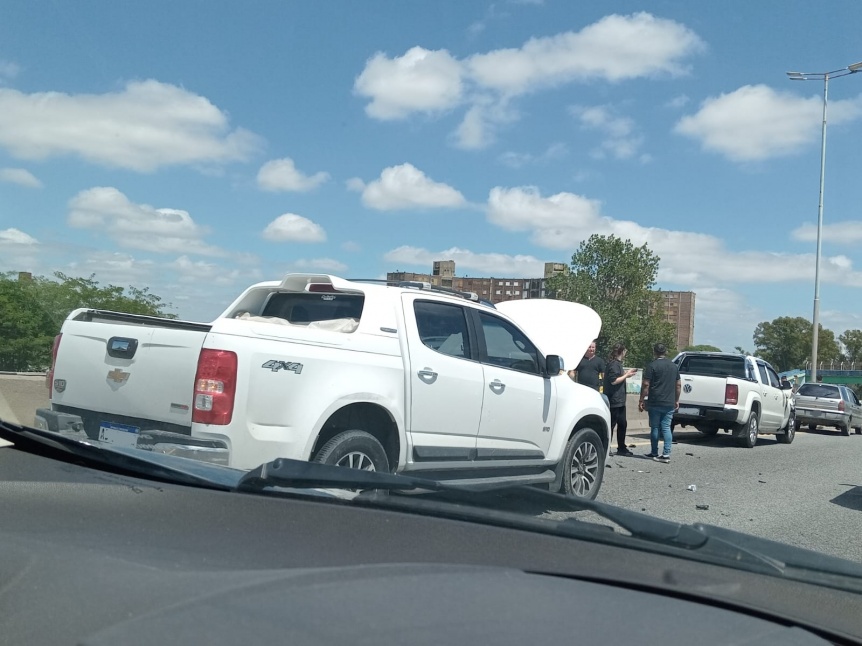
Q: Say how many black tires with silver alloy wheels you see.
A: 4